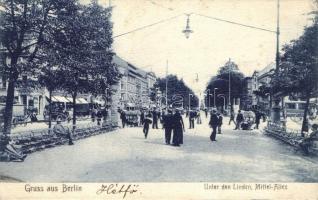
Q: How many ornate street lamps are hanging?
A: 1